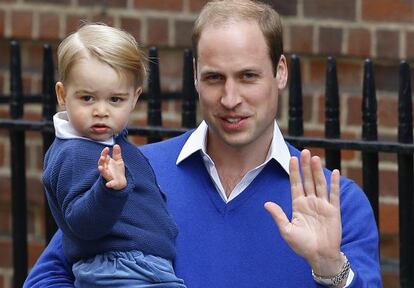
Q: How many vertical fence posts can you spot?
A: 8